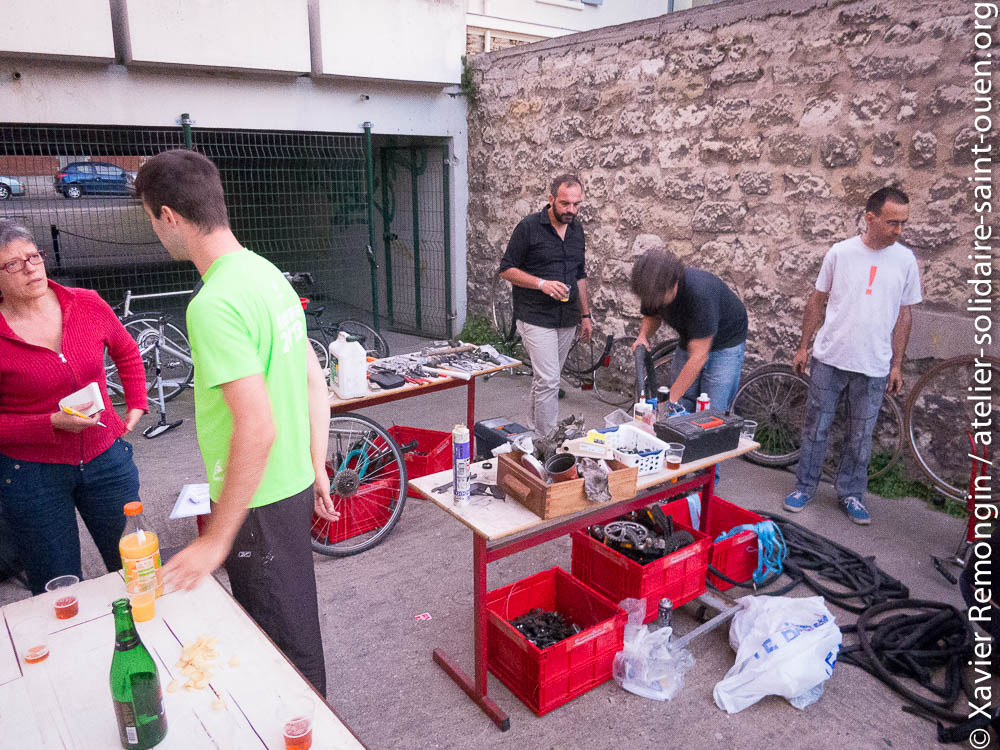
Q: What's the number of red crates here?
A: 5